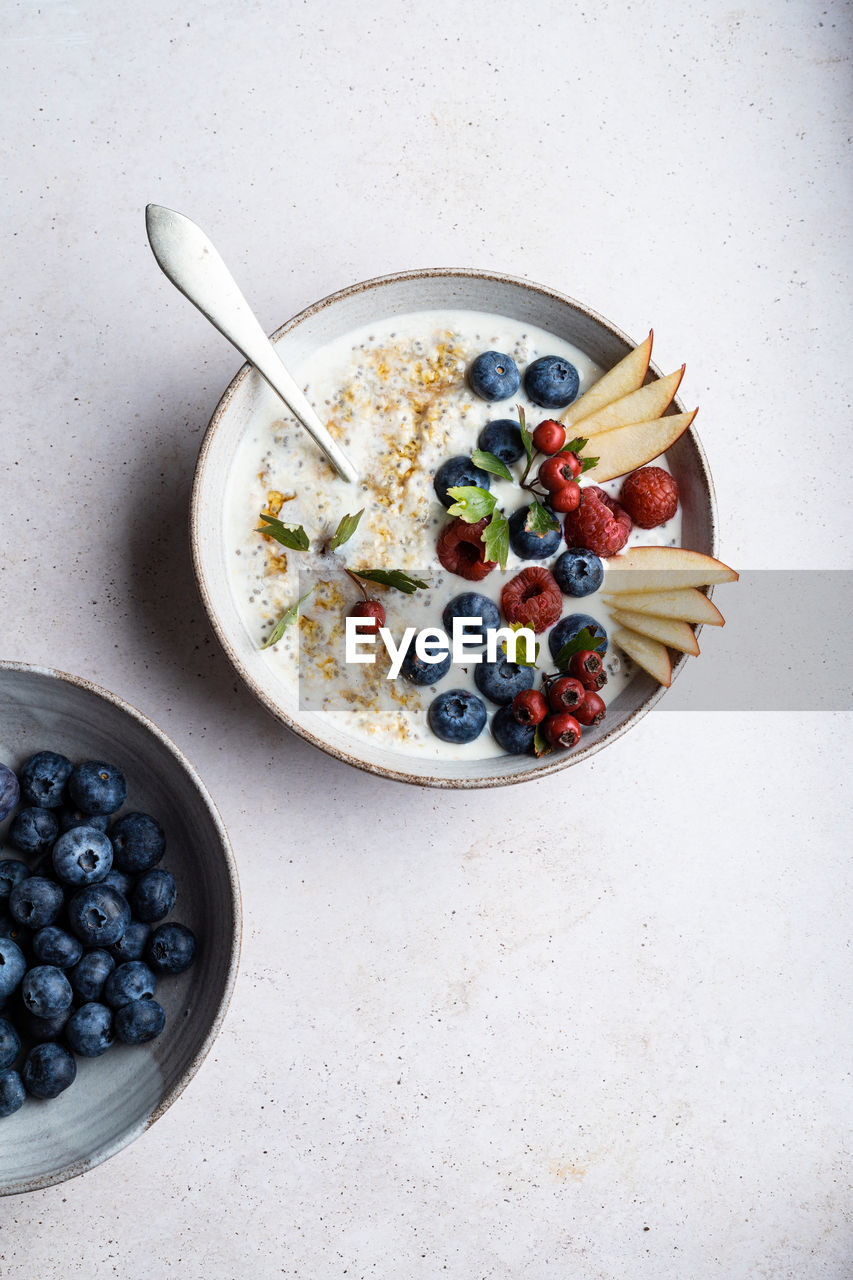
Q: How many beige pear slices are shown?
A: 7